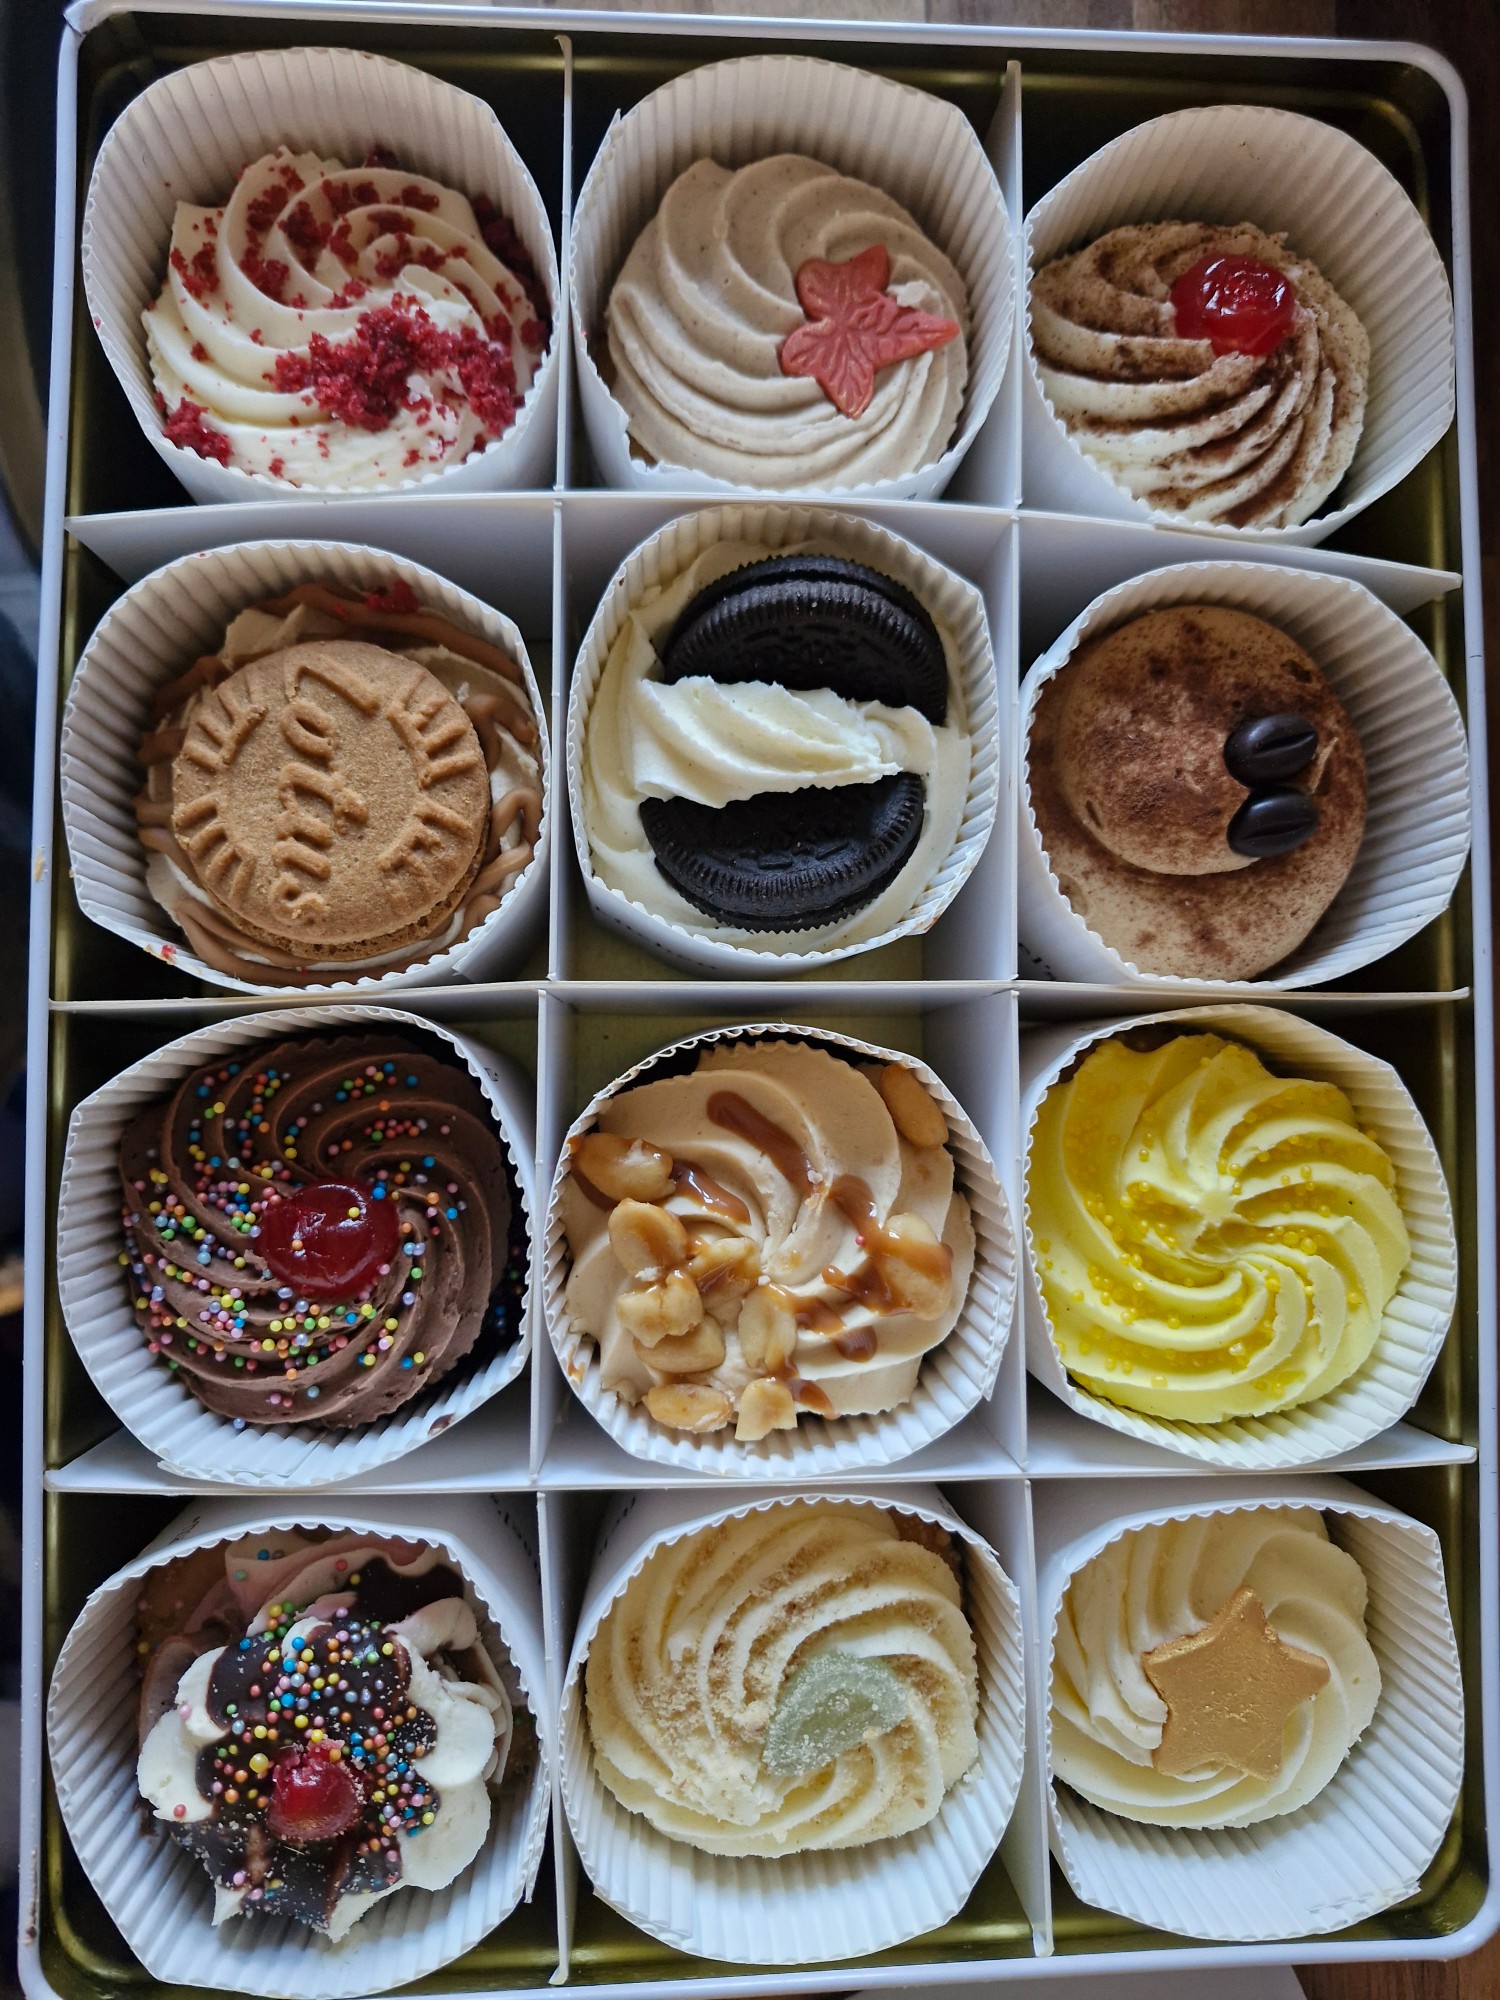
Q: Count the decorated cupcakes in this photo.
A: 12